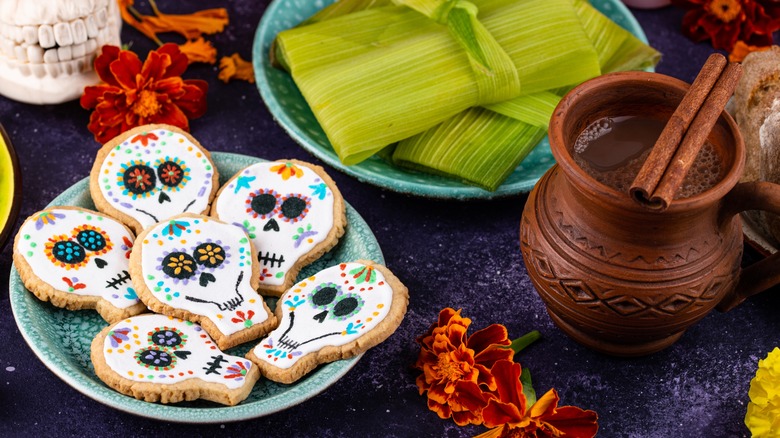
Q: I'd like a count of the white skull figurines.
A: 1